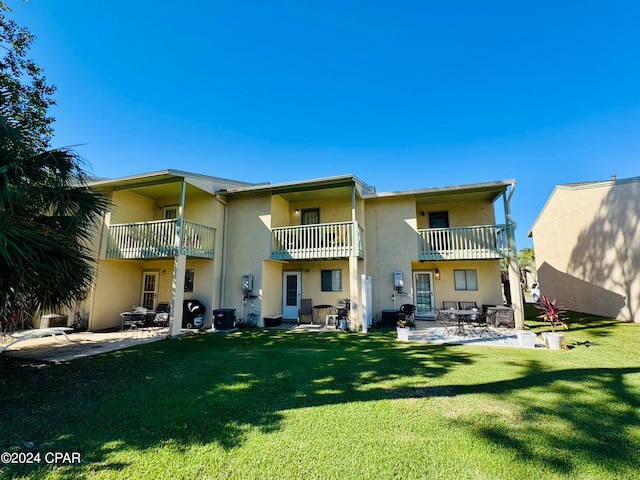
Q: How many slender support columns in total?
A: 3